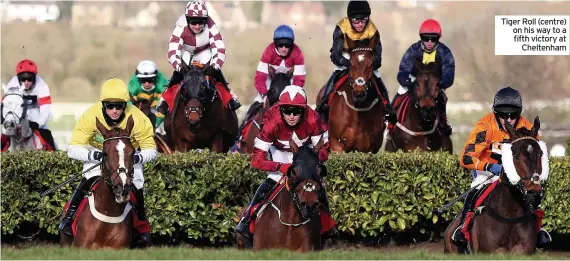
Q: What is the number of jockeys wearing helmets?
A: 9